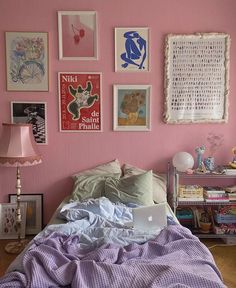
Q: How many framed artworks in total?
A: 9